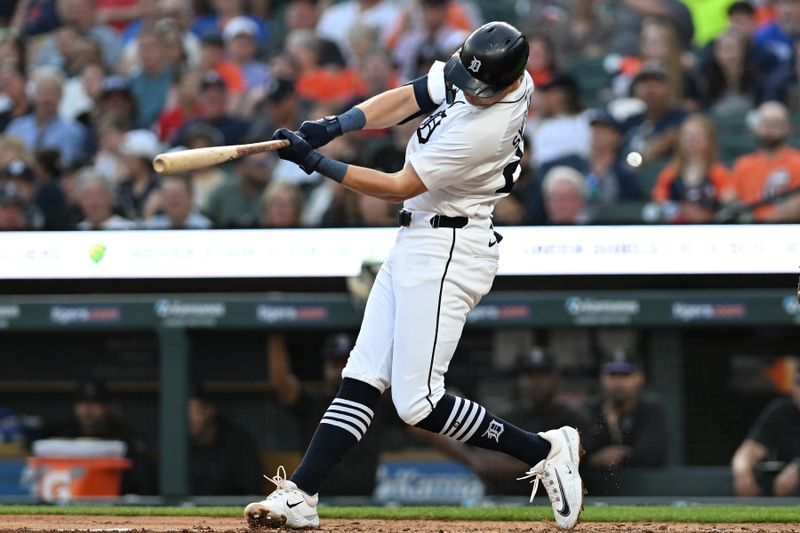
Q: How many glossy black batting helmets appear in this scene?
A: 1